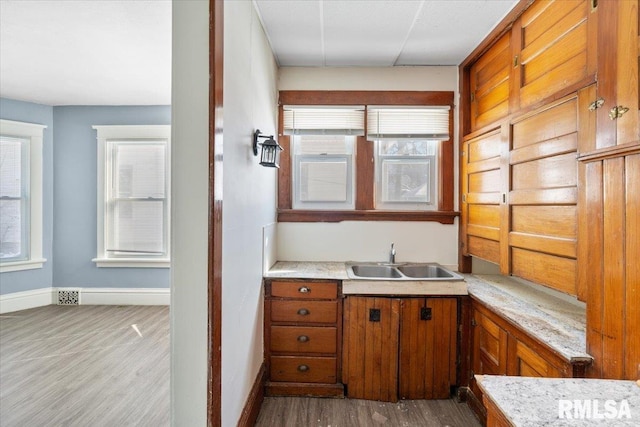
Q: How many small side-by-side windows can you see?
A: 2